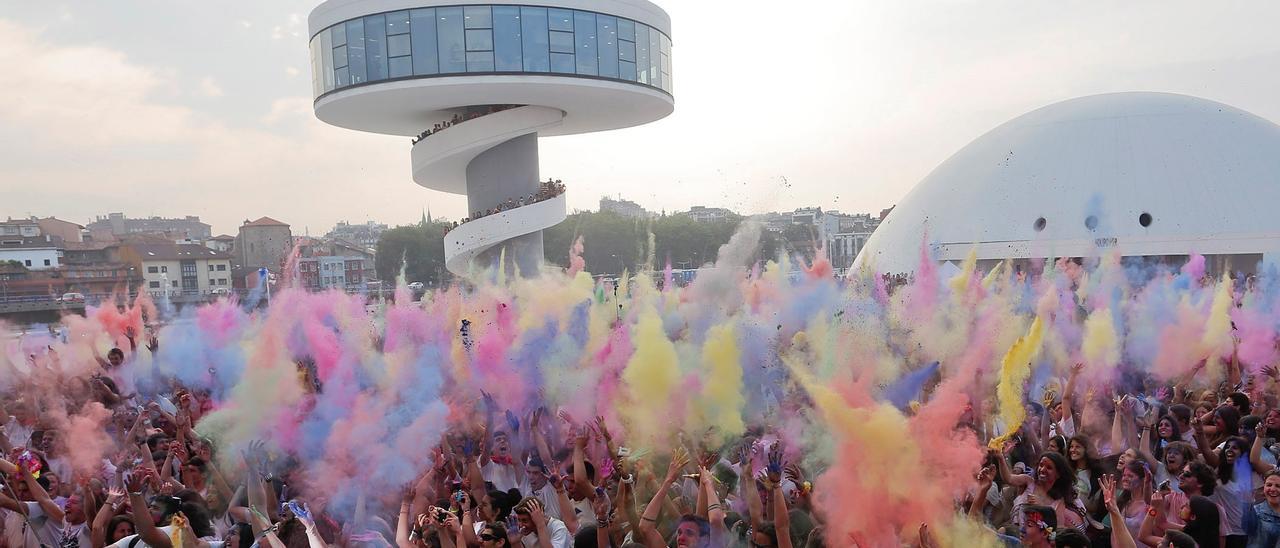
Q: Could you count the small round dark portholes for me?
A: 3